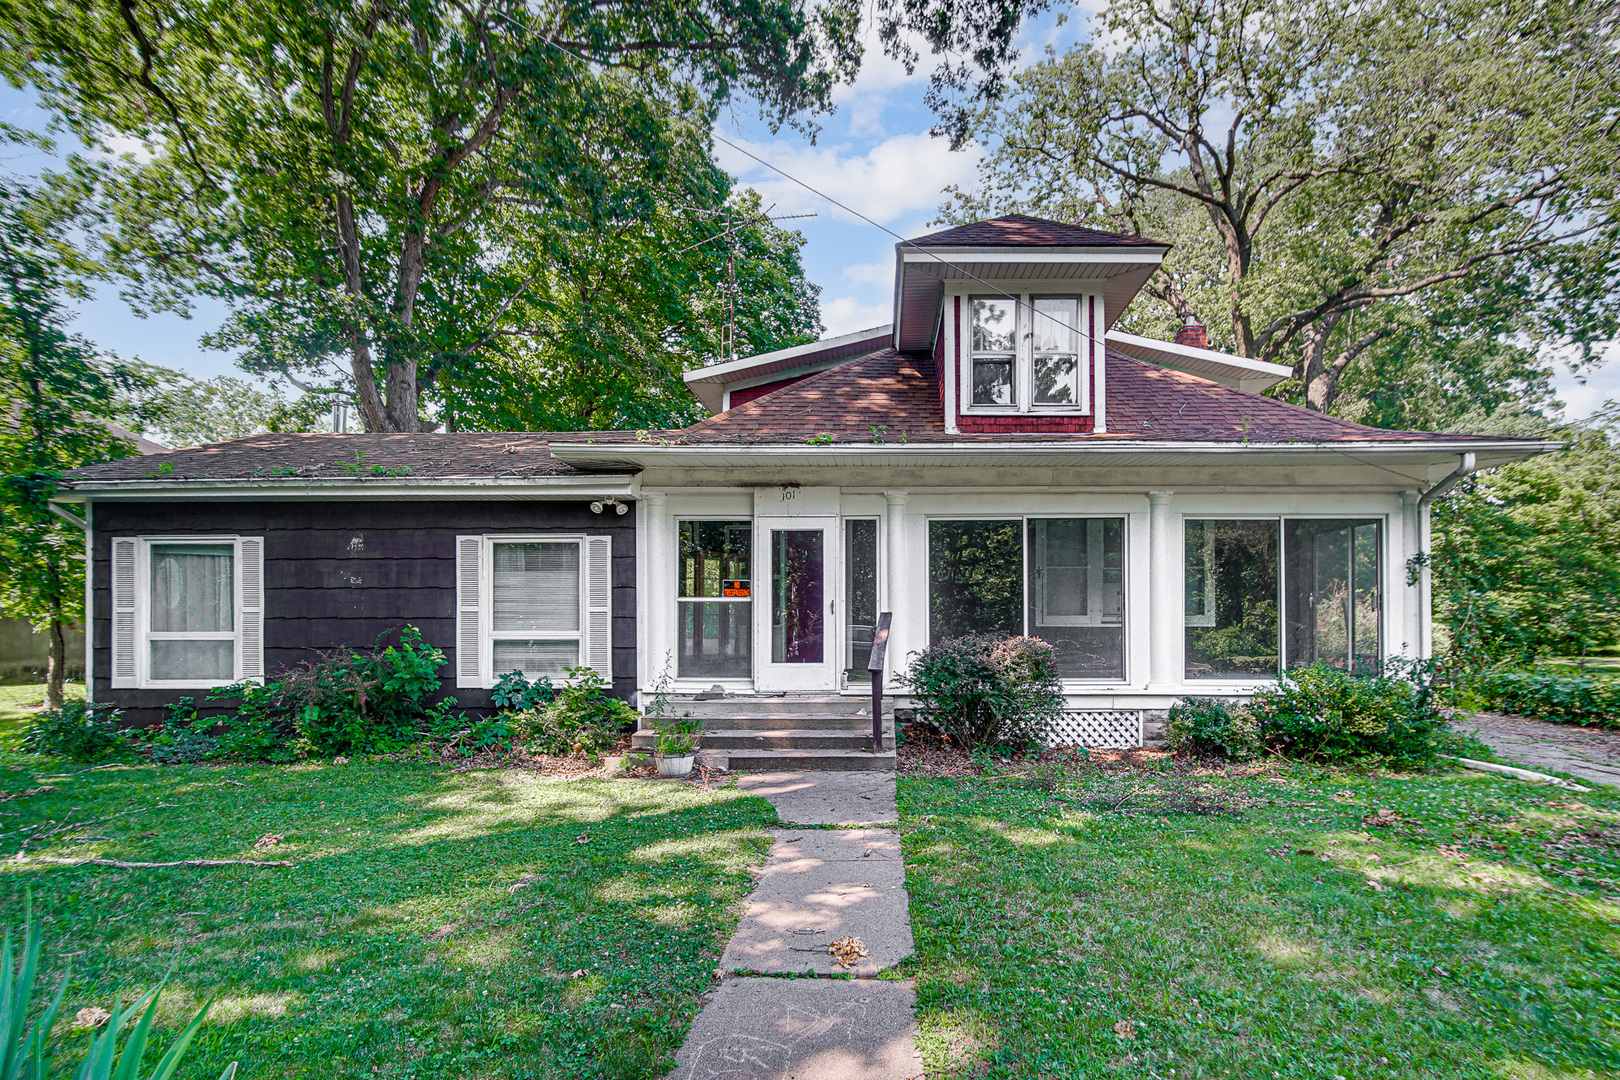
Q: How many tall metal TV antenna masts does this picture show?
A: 1